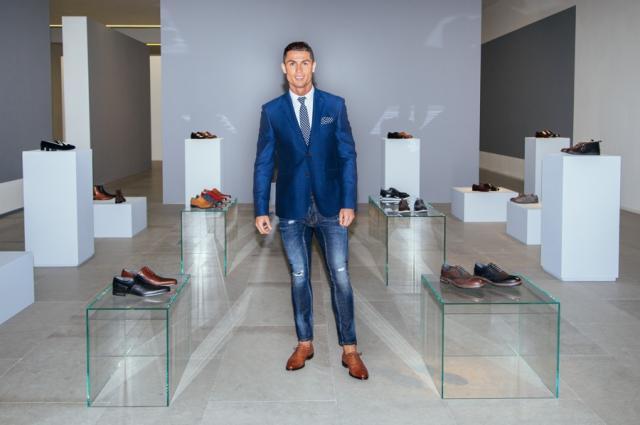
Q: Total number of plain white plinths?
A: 9